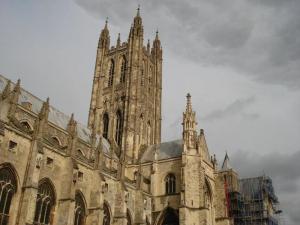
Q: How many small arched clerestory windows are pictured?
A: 3